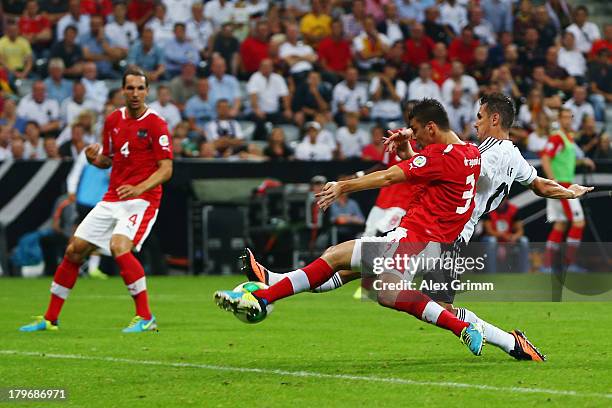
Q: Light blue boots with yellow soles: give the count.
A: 4